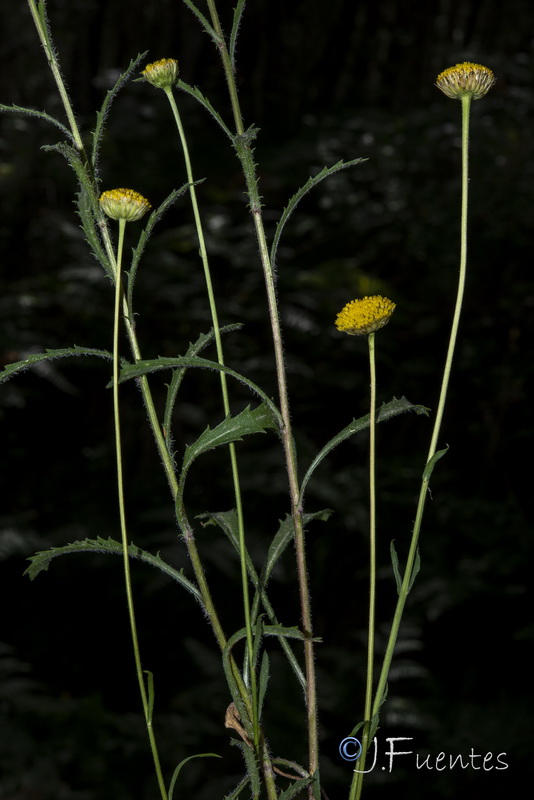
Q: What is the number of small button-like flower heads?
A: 4